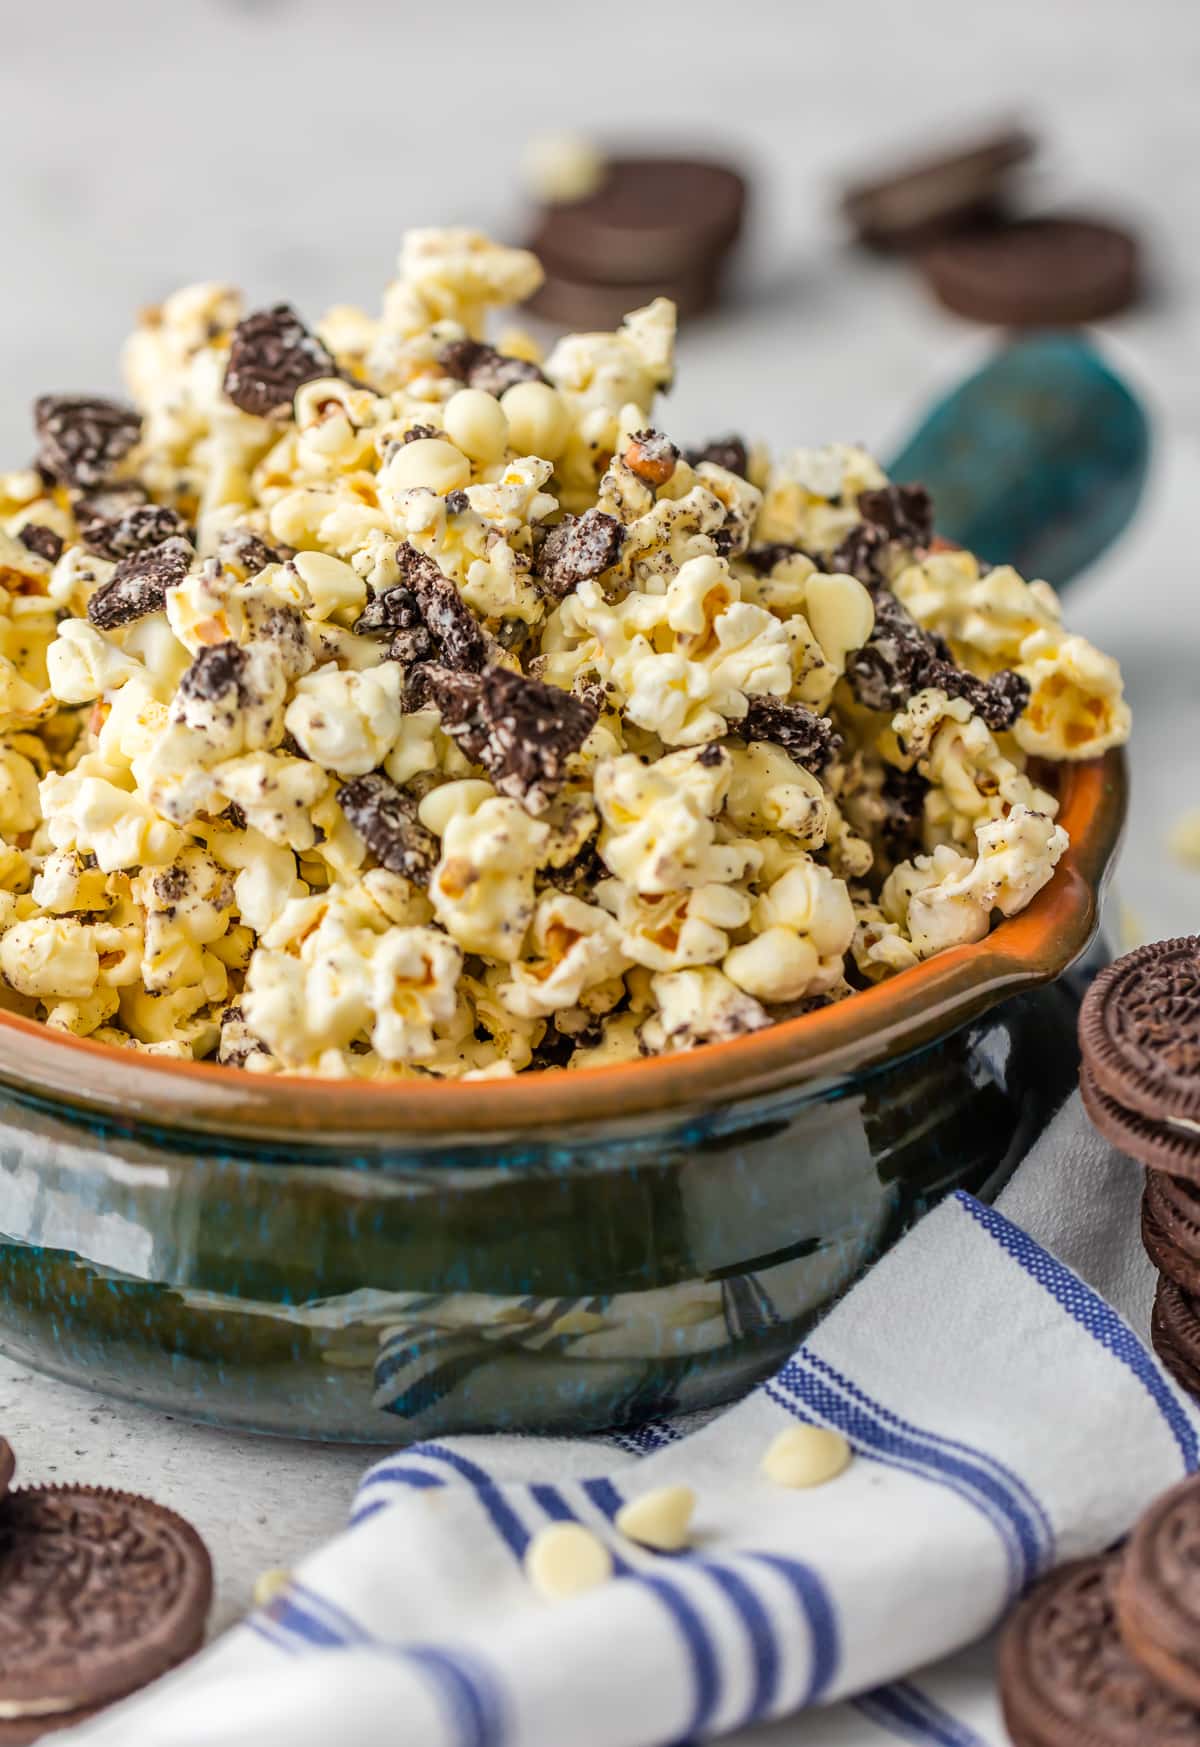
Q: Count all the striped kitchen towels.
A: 1